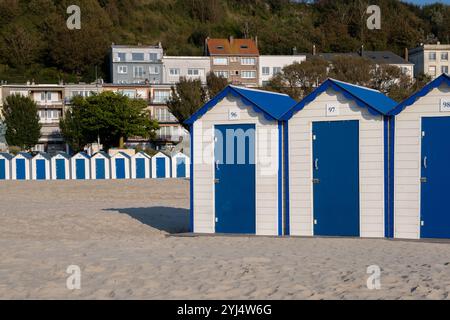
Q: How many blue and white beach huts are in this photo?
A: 13